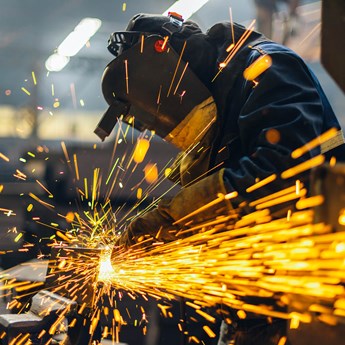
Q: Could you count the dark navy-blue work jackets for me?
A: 1